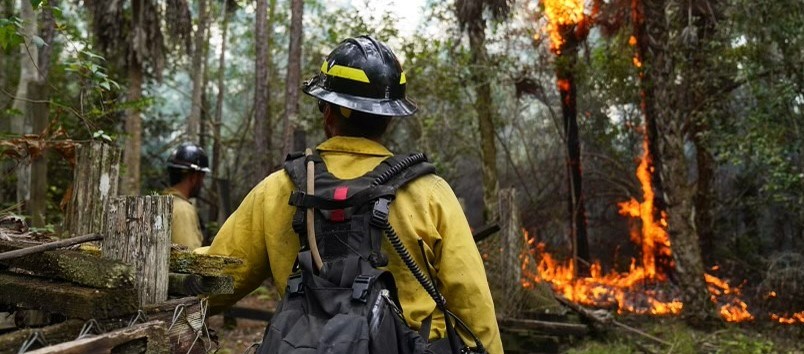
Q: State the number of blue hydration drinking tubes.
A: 0